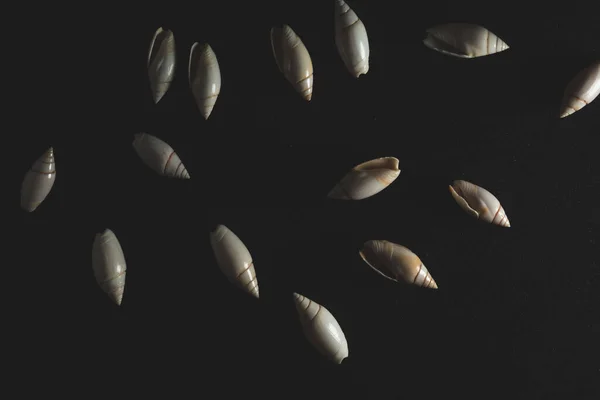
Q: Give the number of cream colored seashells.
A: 14